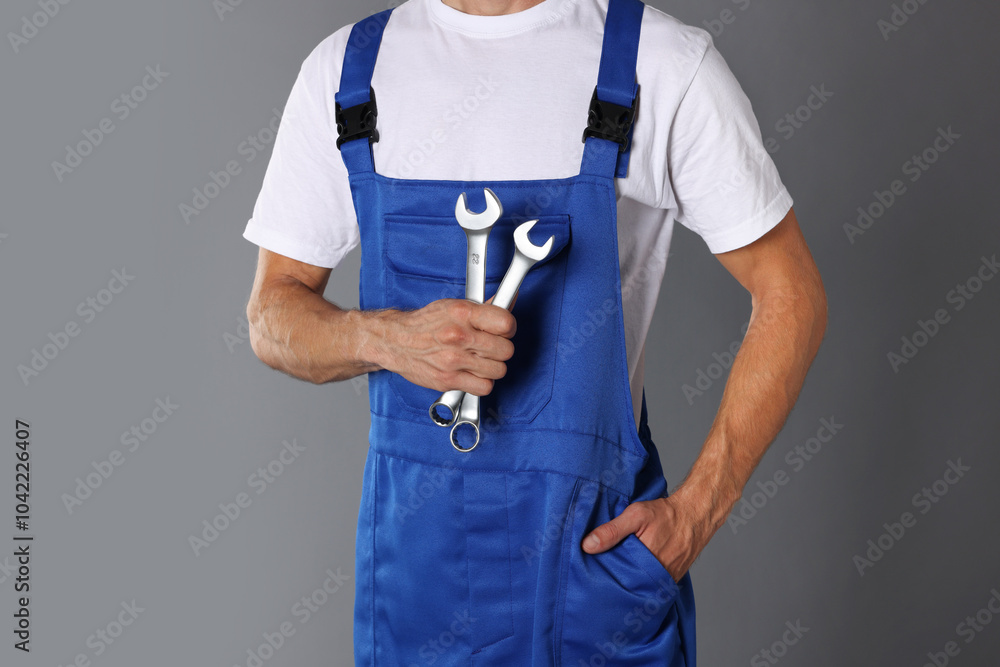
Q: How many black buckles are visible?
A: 2